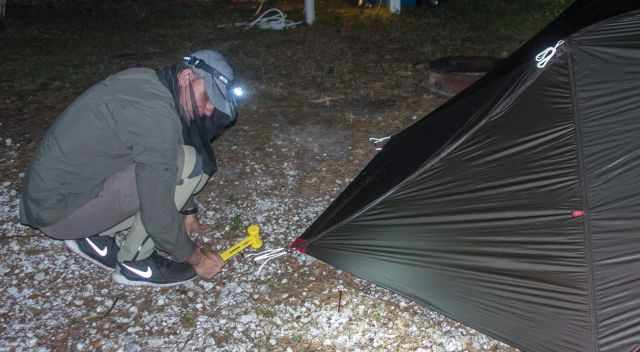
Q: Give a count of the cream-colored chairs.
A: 0